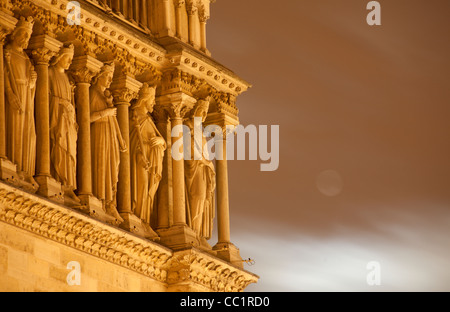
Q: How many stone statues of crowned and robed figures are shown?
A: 5